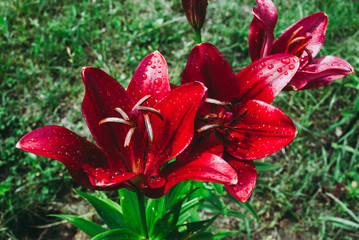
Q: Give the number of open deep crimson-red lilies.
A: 3